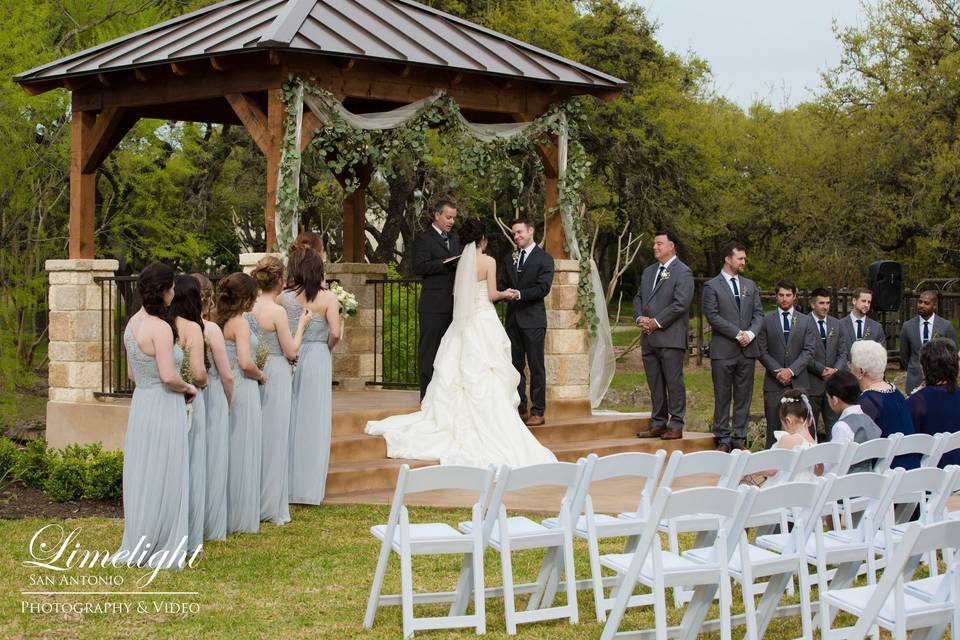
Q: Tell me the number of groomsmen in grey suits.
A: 6